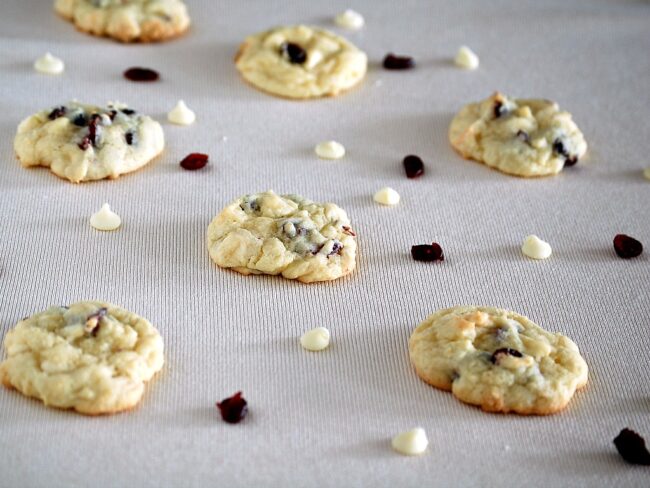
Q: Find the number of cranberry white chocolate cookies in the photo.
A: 7